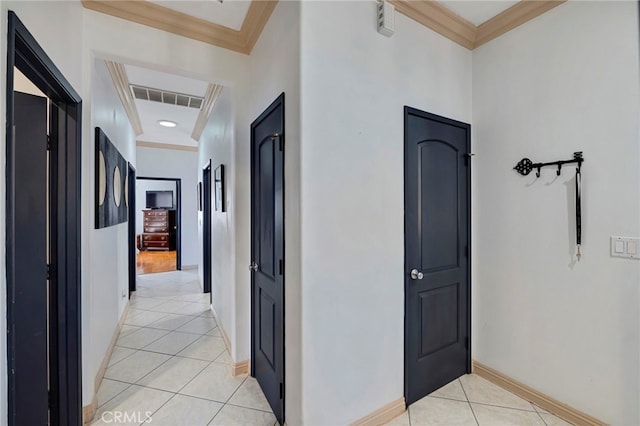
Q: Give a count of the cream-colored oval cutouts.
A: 3